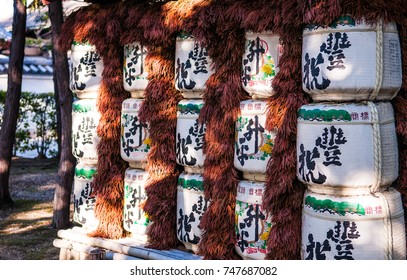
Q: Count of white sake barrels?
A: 15